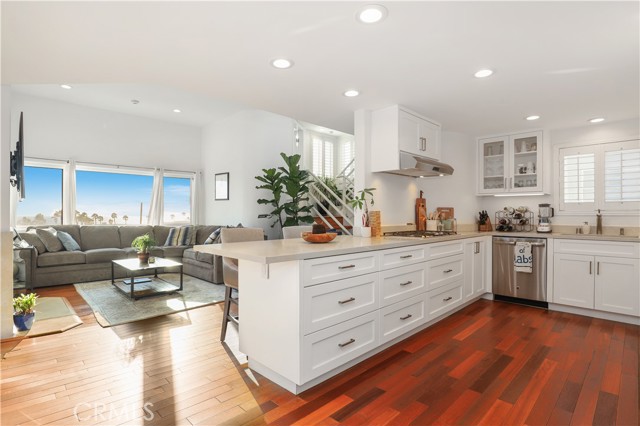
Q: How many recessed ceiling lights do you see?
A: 8